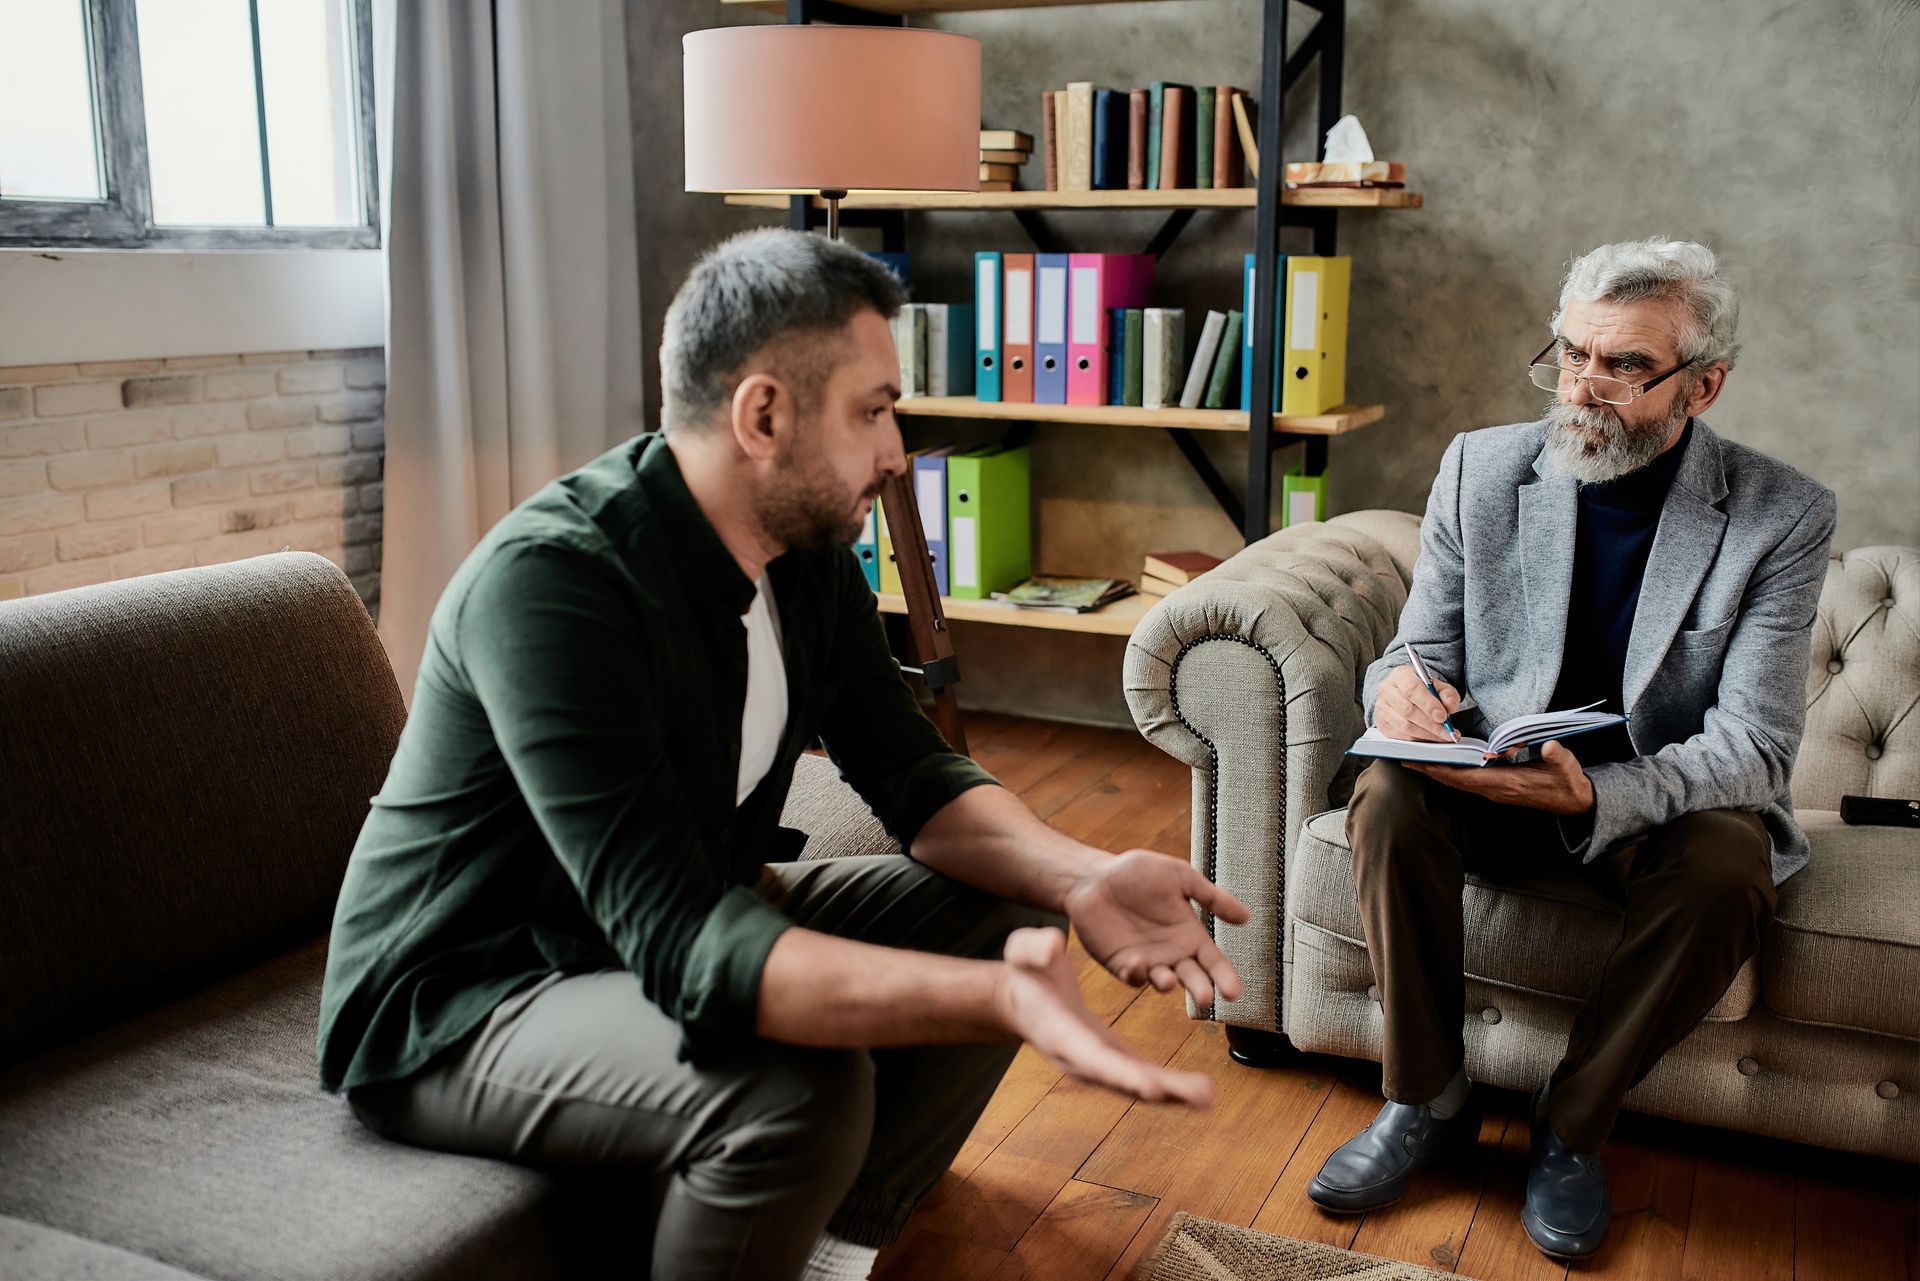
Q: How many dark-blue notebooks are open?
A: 1